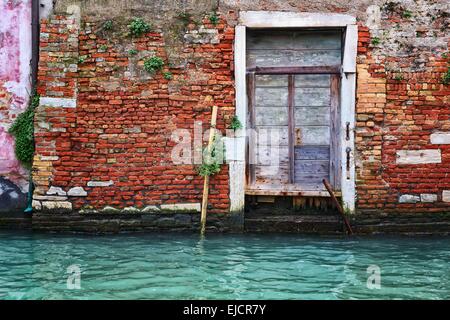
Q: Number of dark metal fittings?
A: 2